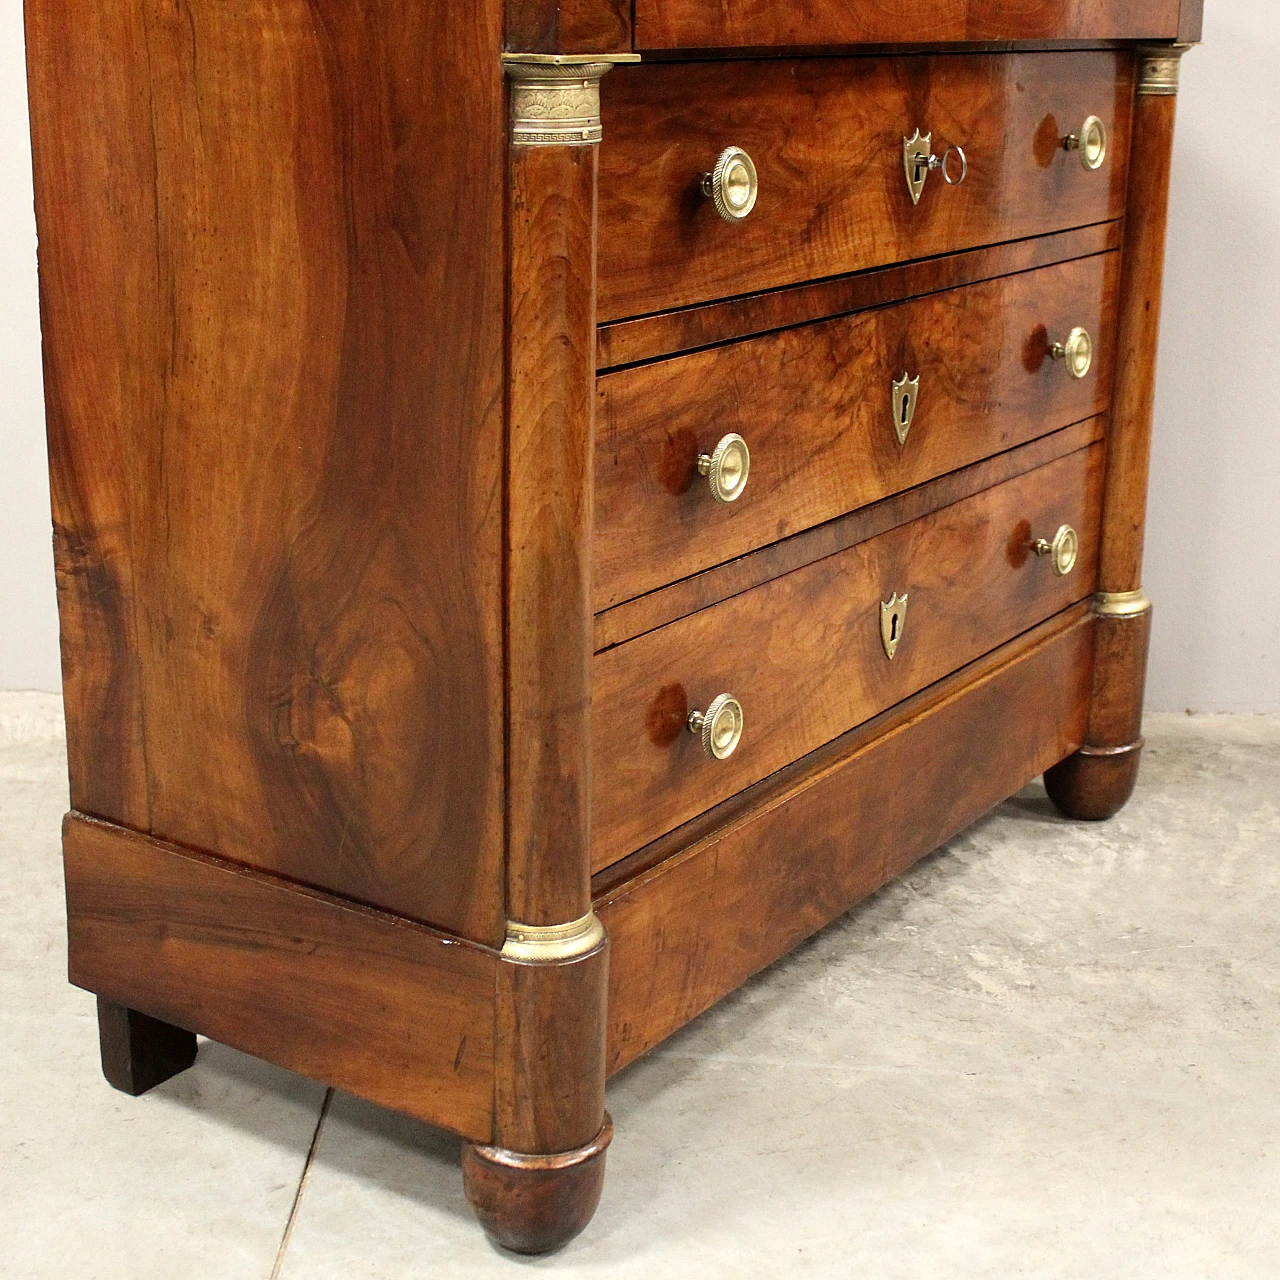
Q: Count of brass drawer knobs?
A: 6